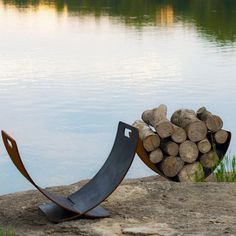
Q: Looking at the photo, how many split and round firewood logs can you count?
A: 13